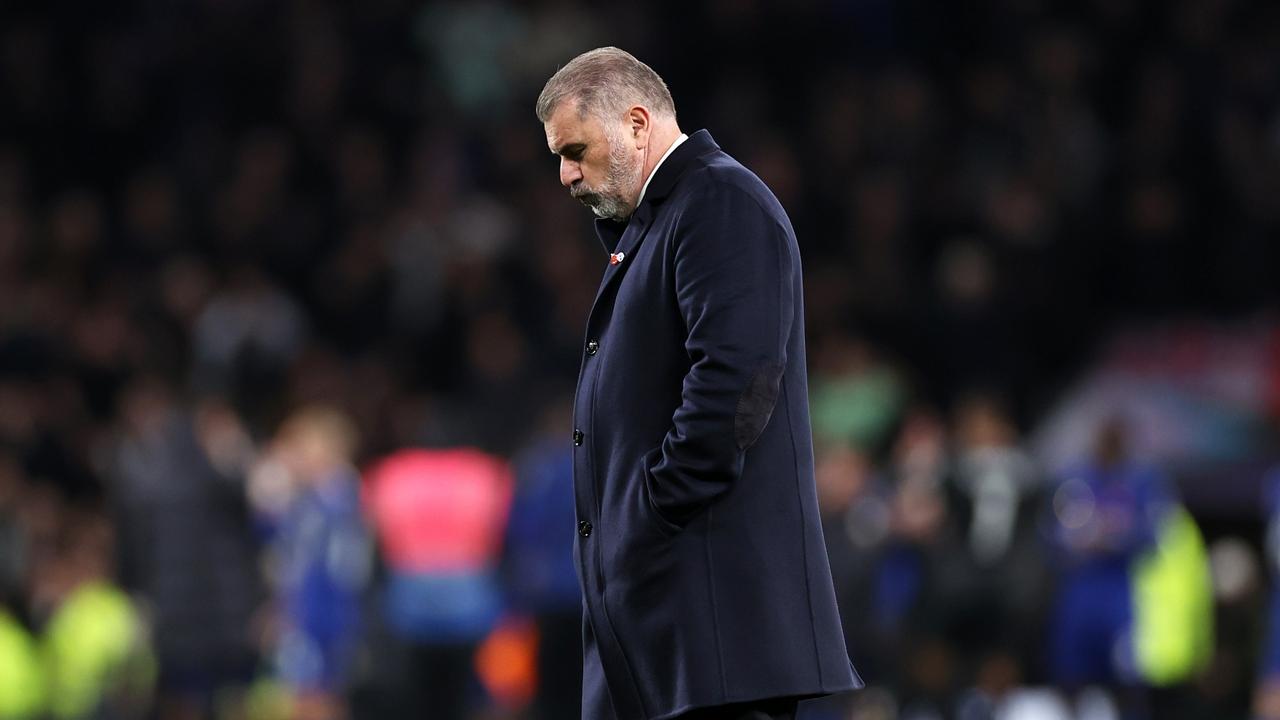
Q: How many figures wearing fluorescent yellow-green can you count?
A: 3